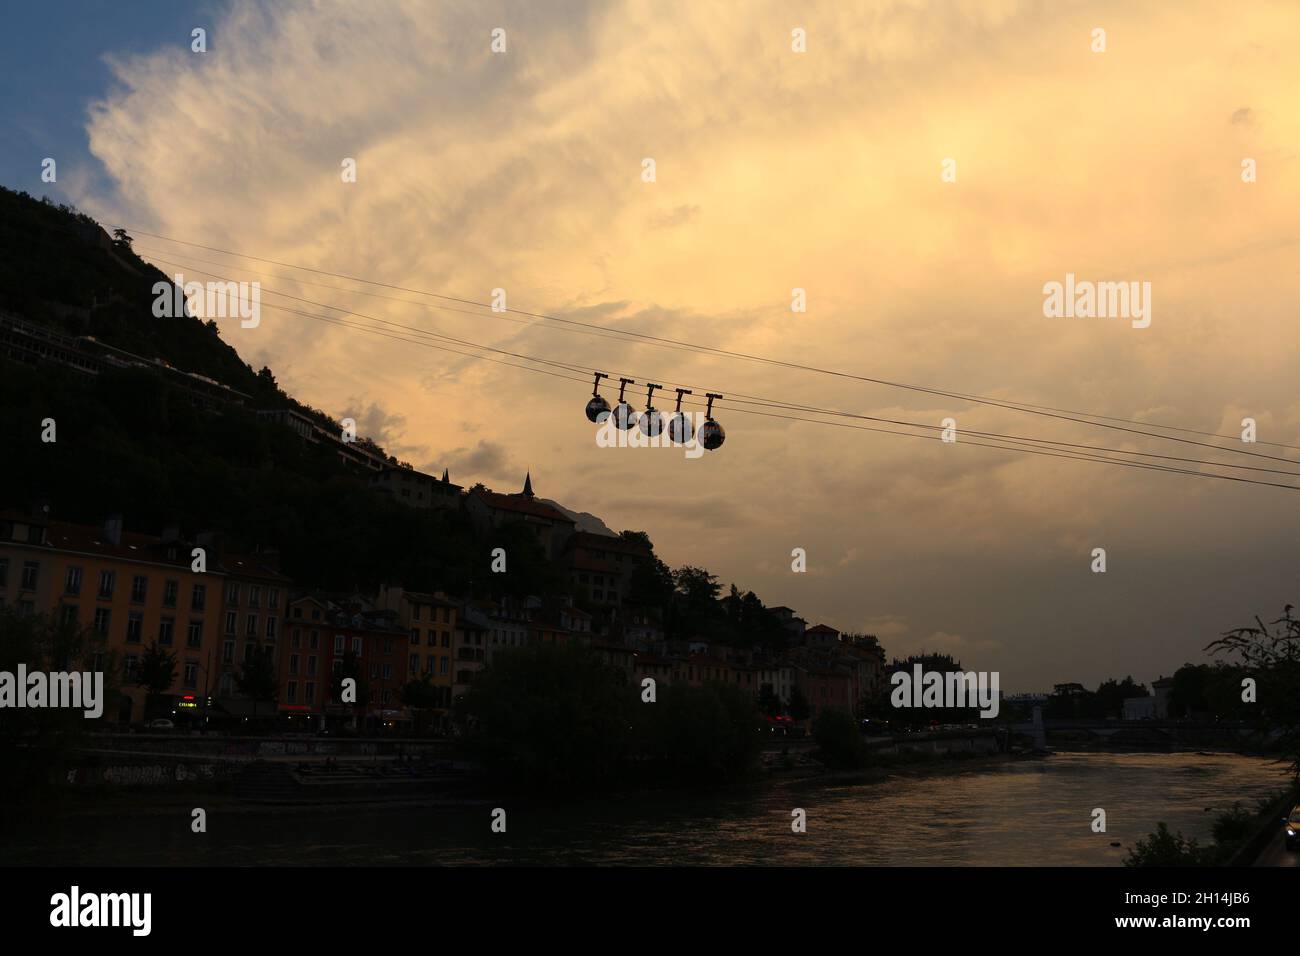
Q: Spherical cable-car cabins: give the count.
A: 5